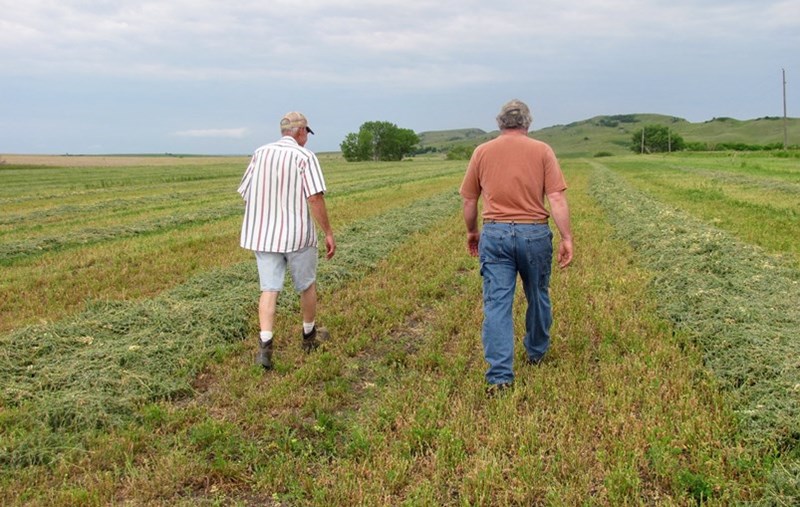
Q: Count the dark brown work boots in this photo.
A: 2